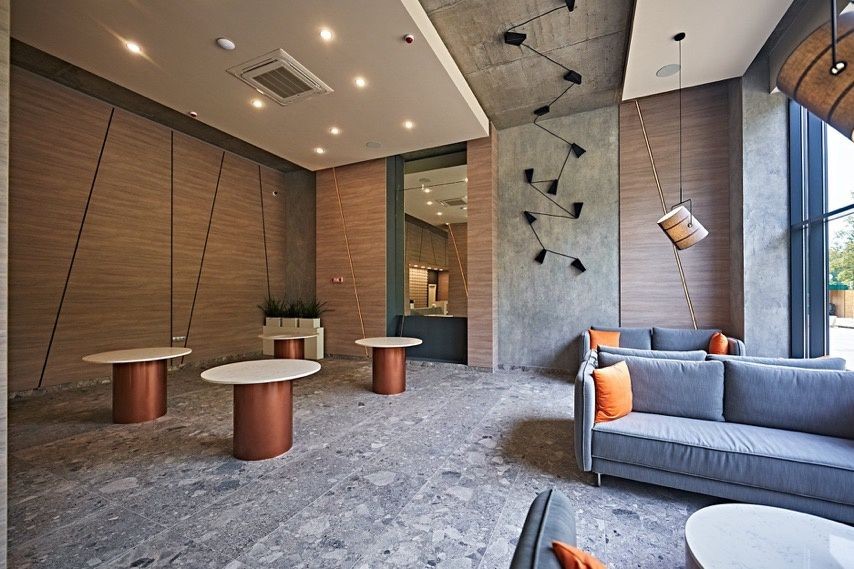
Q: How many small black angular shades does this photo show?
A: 11